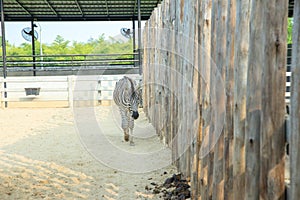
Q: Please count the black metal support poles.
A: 4